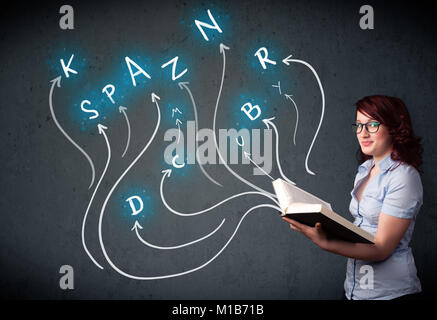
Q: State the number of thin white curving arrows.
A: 13